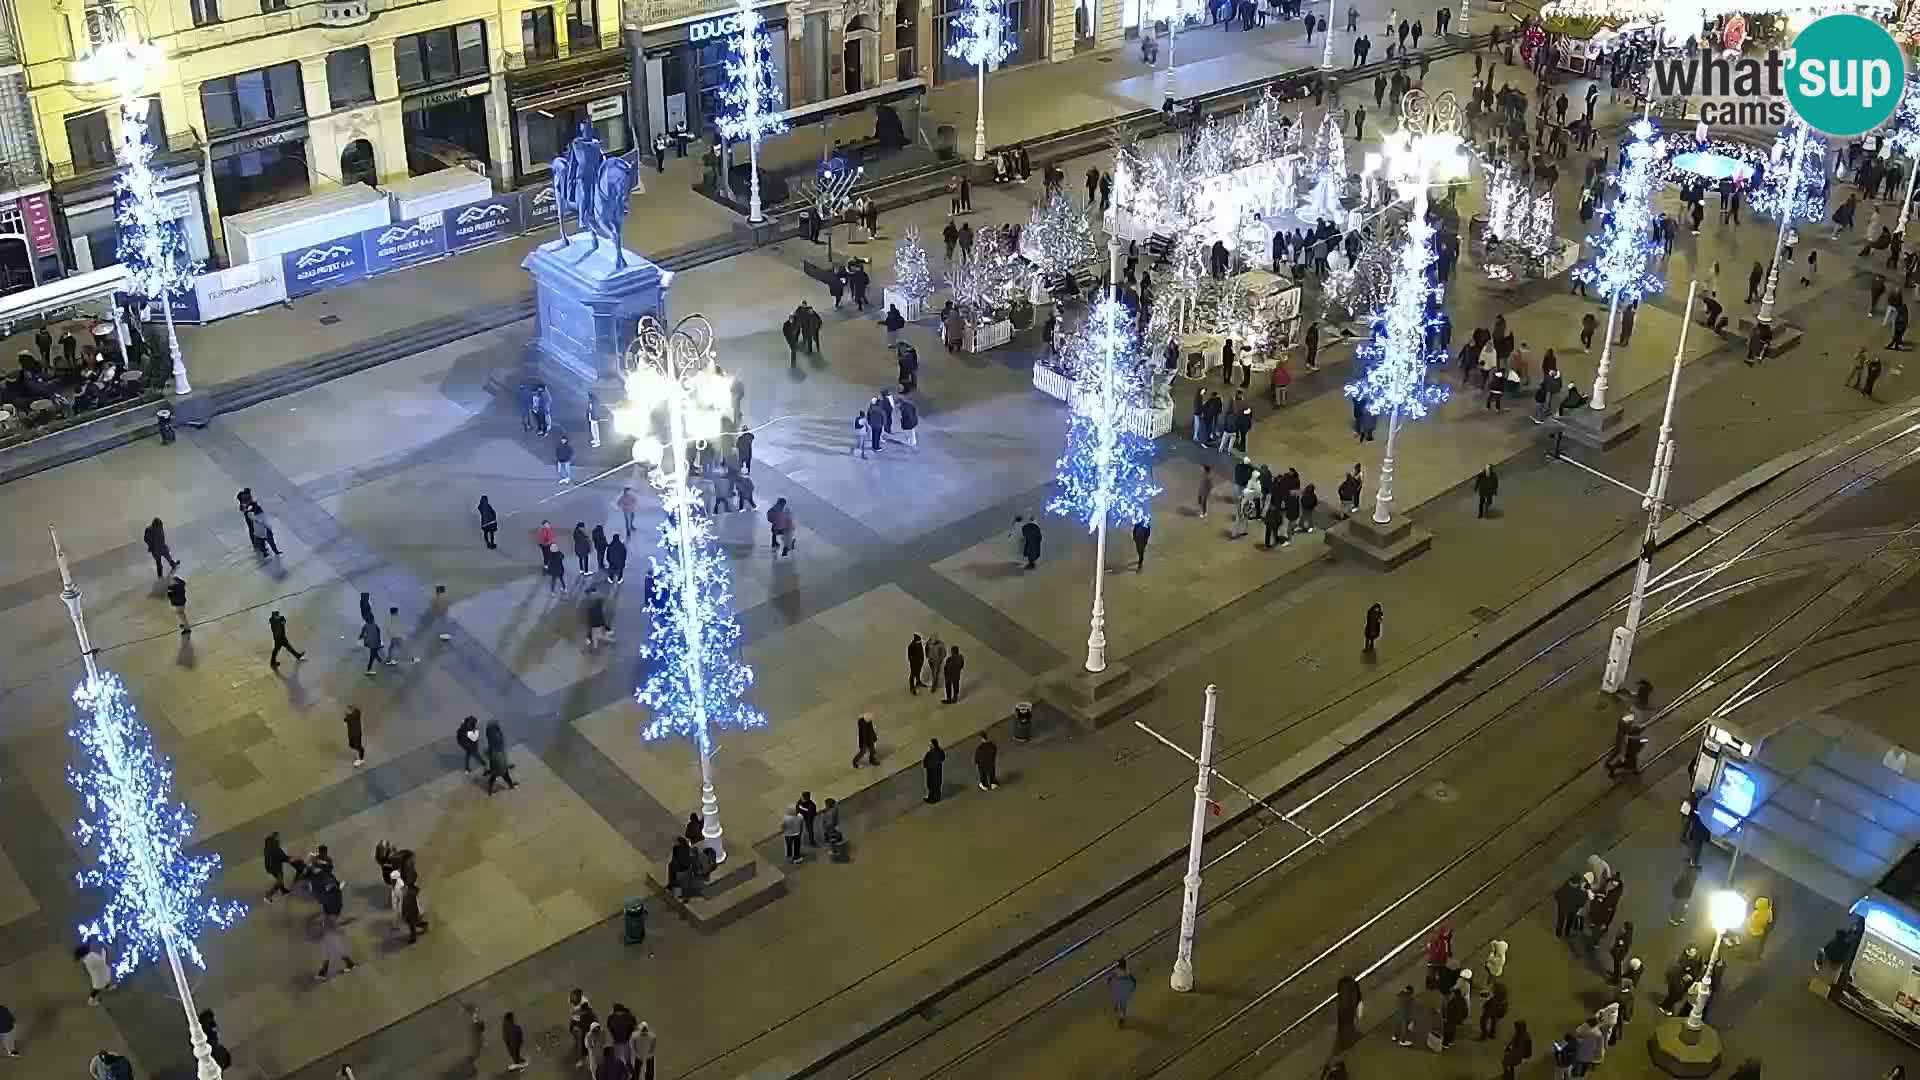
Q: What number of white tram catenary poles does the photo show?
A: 2